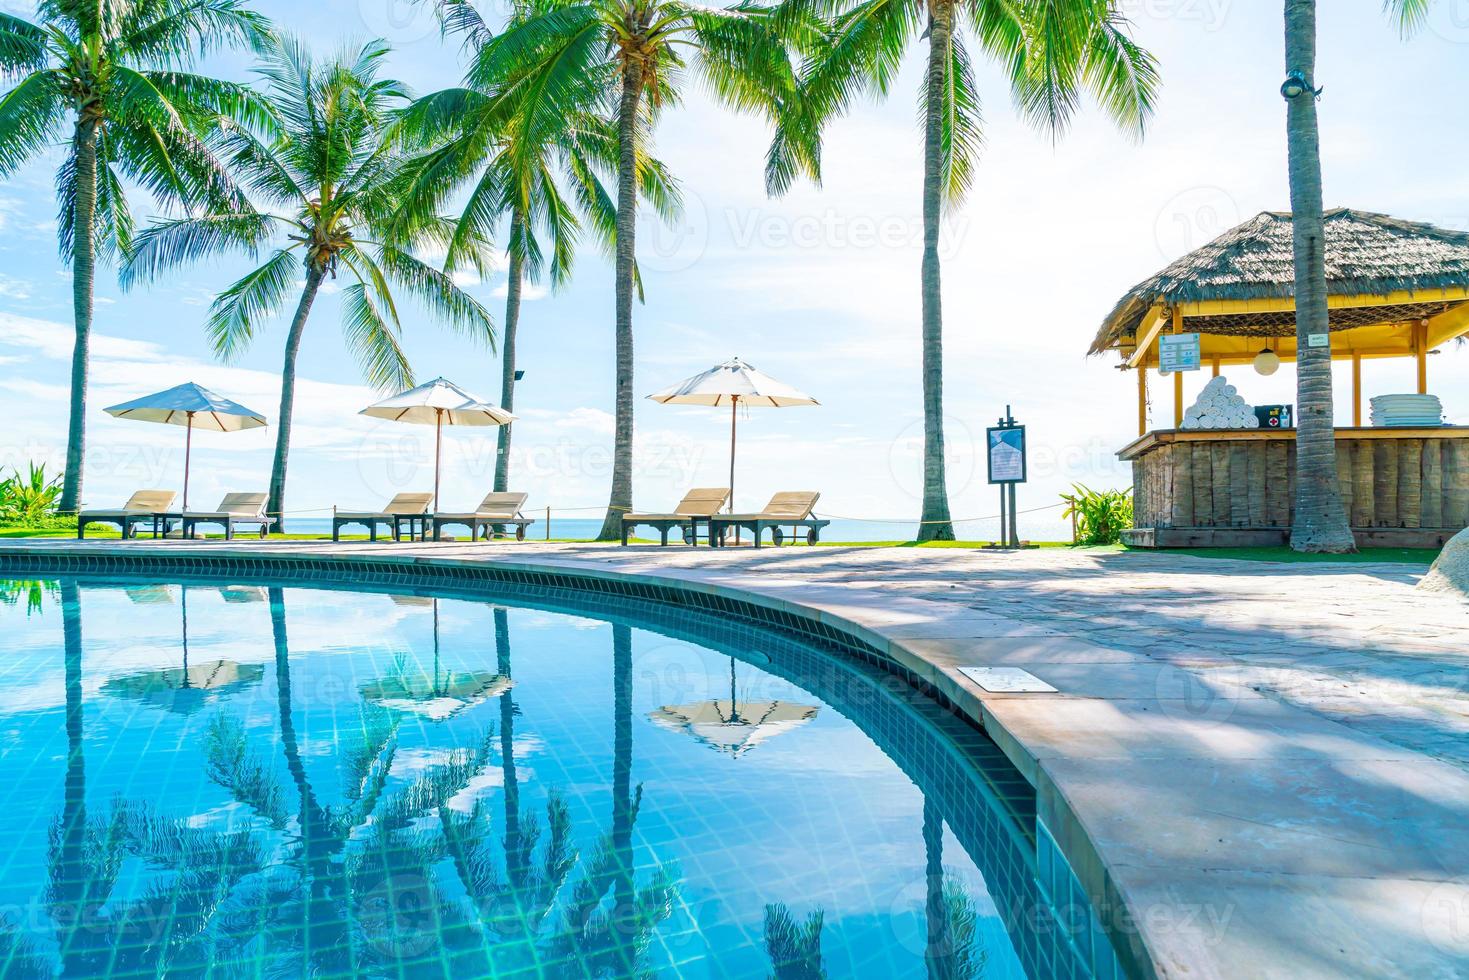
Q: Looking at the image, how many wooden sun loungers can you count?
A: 6